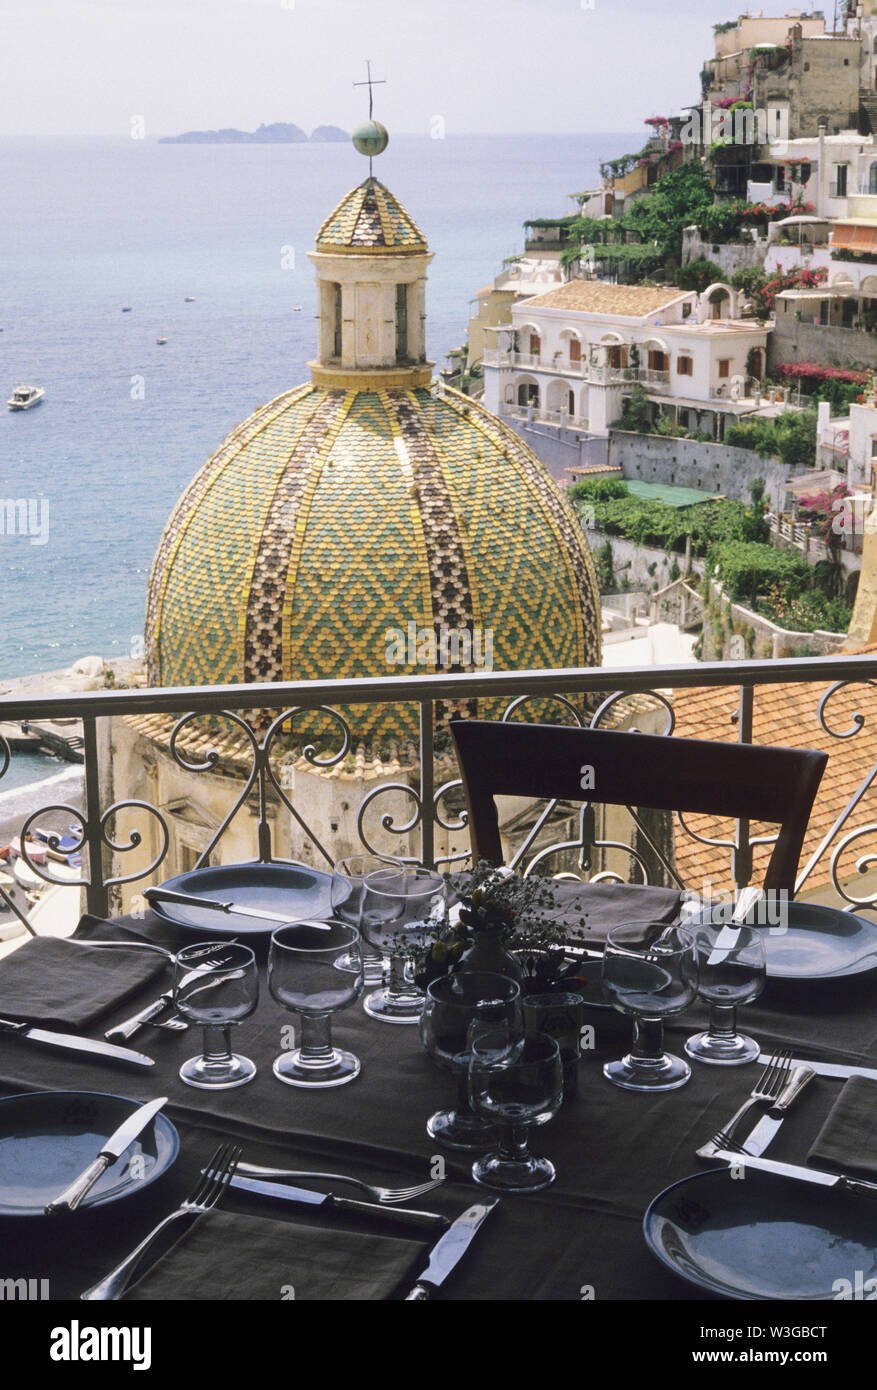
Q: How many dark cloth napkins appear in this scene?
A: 4